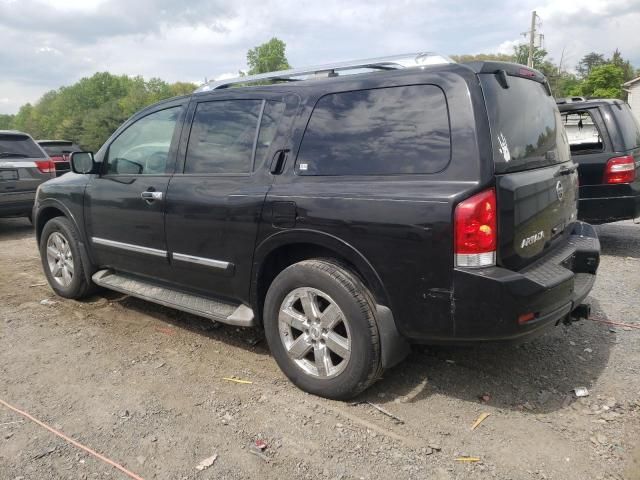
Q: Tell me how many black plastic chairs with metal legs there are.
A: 0